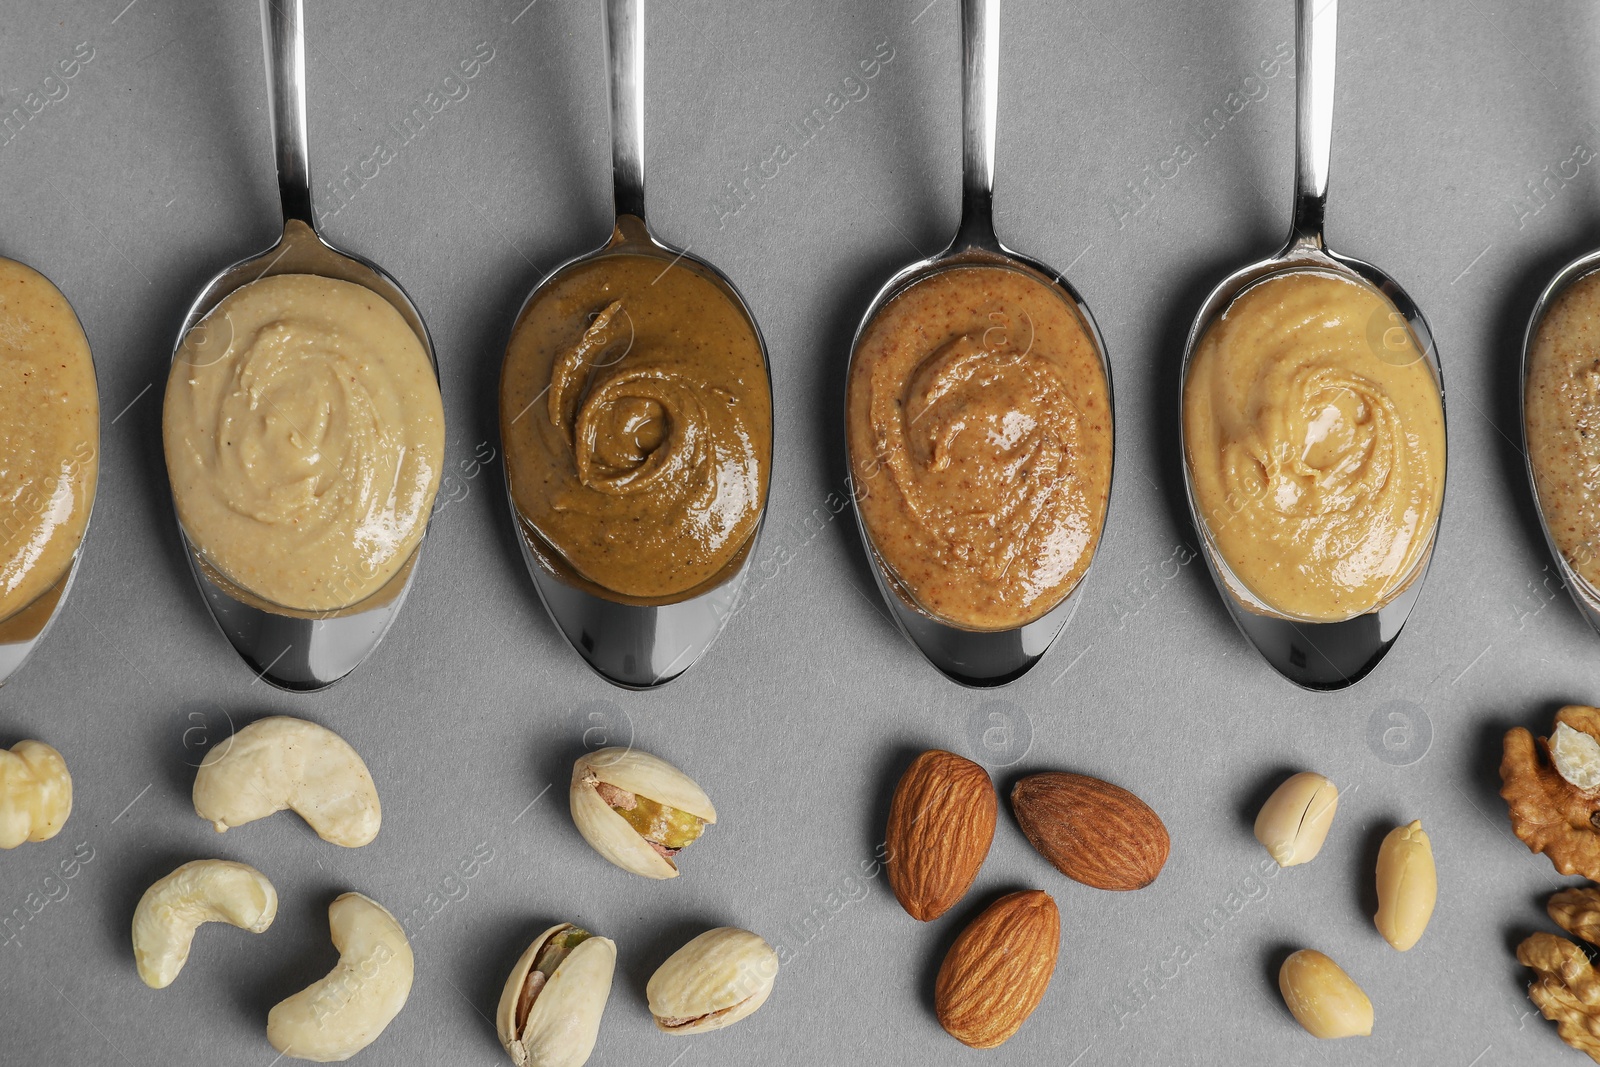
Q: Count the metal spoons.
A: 6